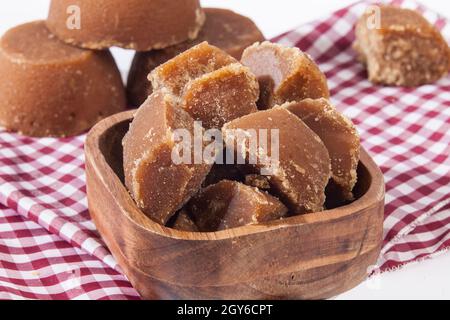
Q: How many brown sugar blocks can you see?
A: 11